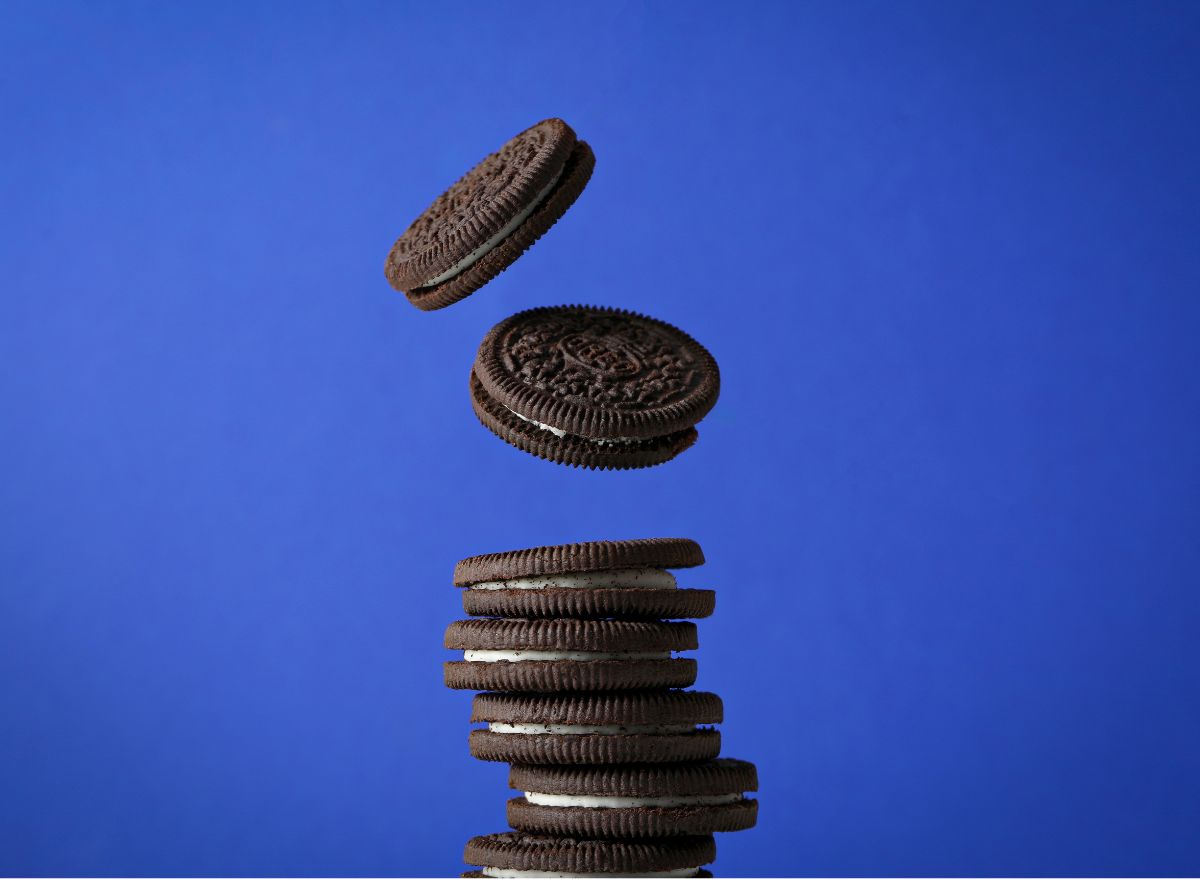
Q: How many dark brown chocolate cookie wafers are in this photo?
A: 14